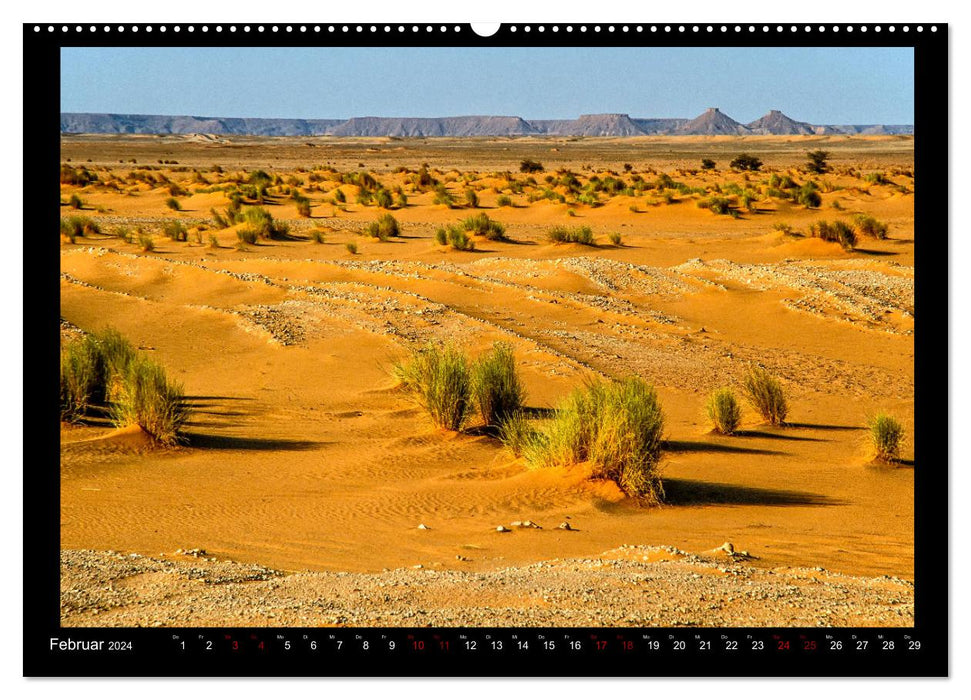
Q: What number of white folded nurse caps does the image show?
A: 0